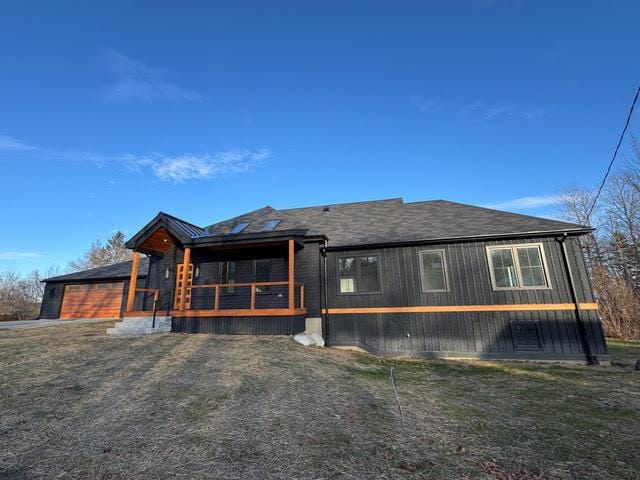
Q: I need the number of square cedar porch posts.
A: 3